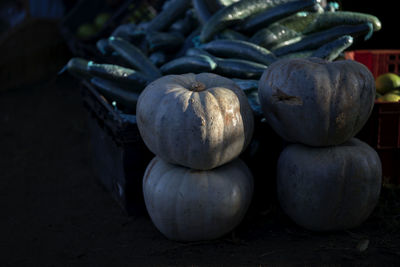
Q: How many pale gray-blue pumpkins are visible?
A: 4